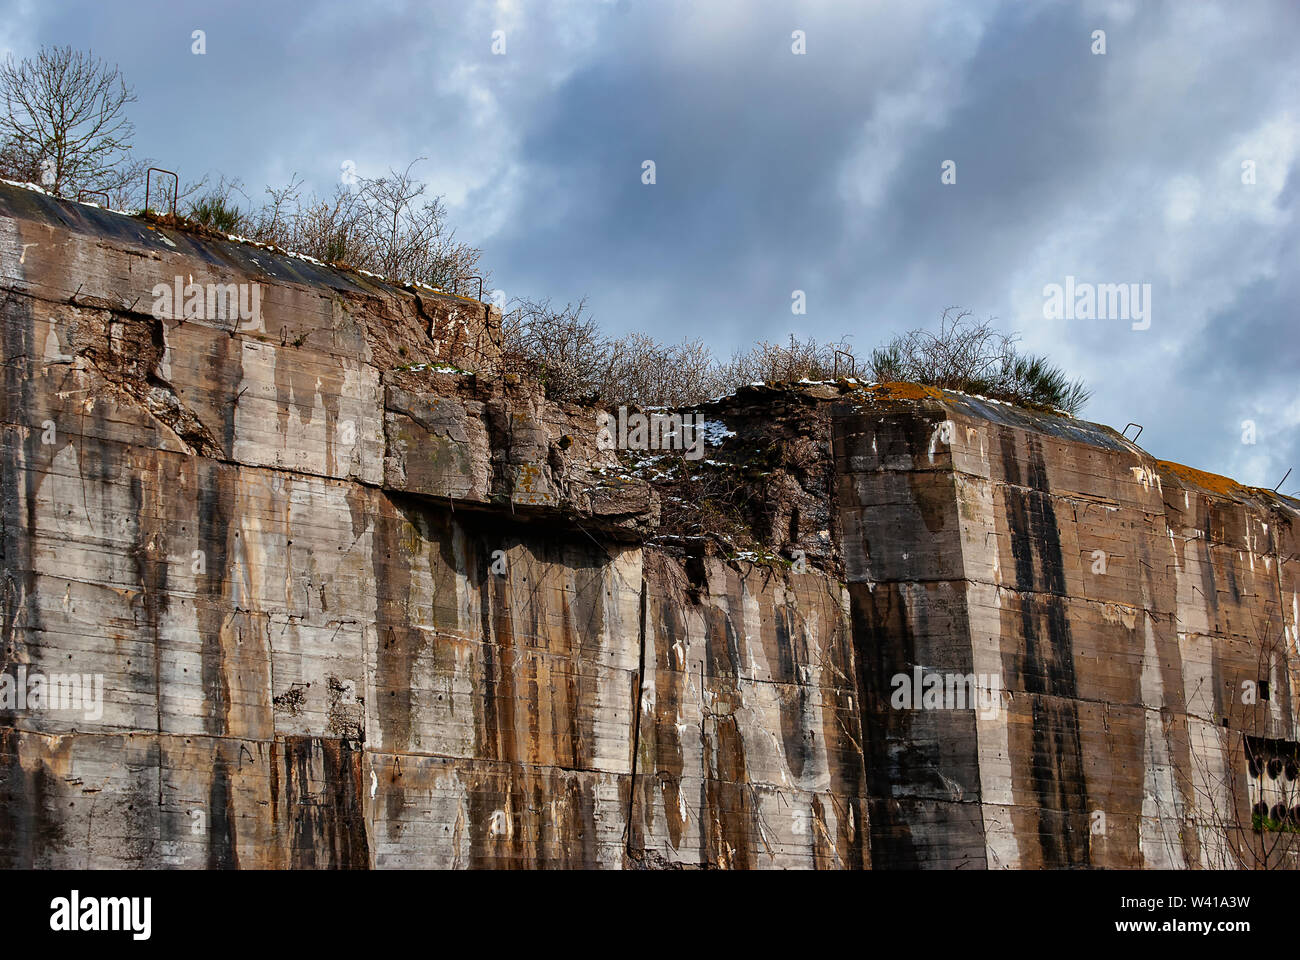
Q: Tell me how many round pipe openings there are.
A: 6